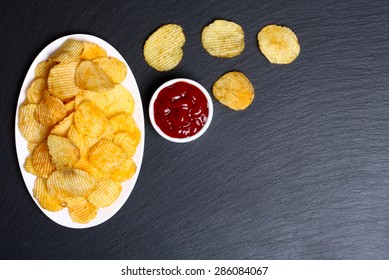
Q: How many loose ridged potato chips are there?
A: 4